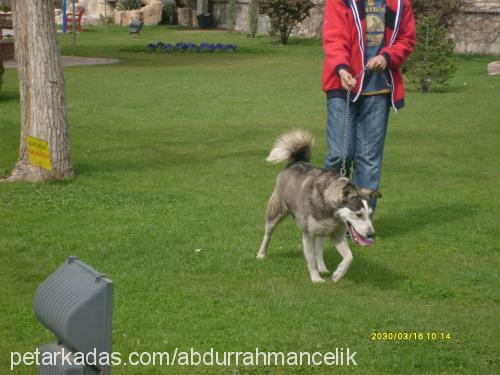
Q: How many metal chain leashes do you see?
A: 1